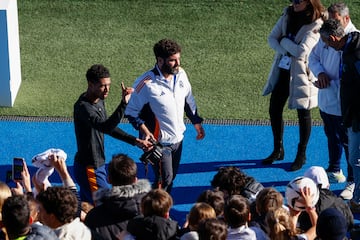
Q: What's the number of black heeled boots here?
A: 2